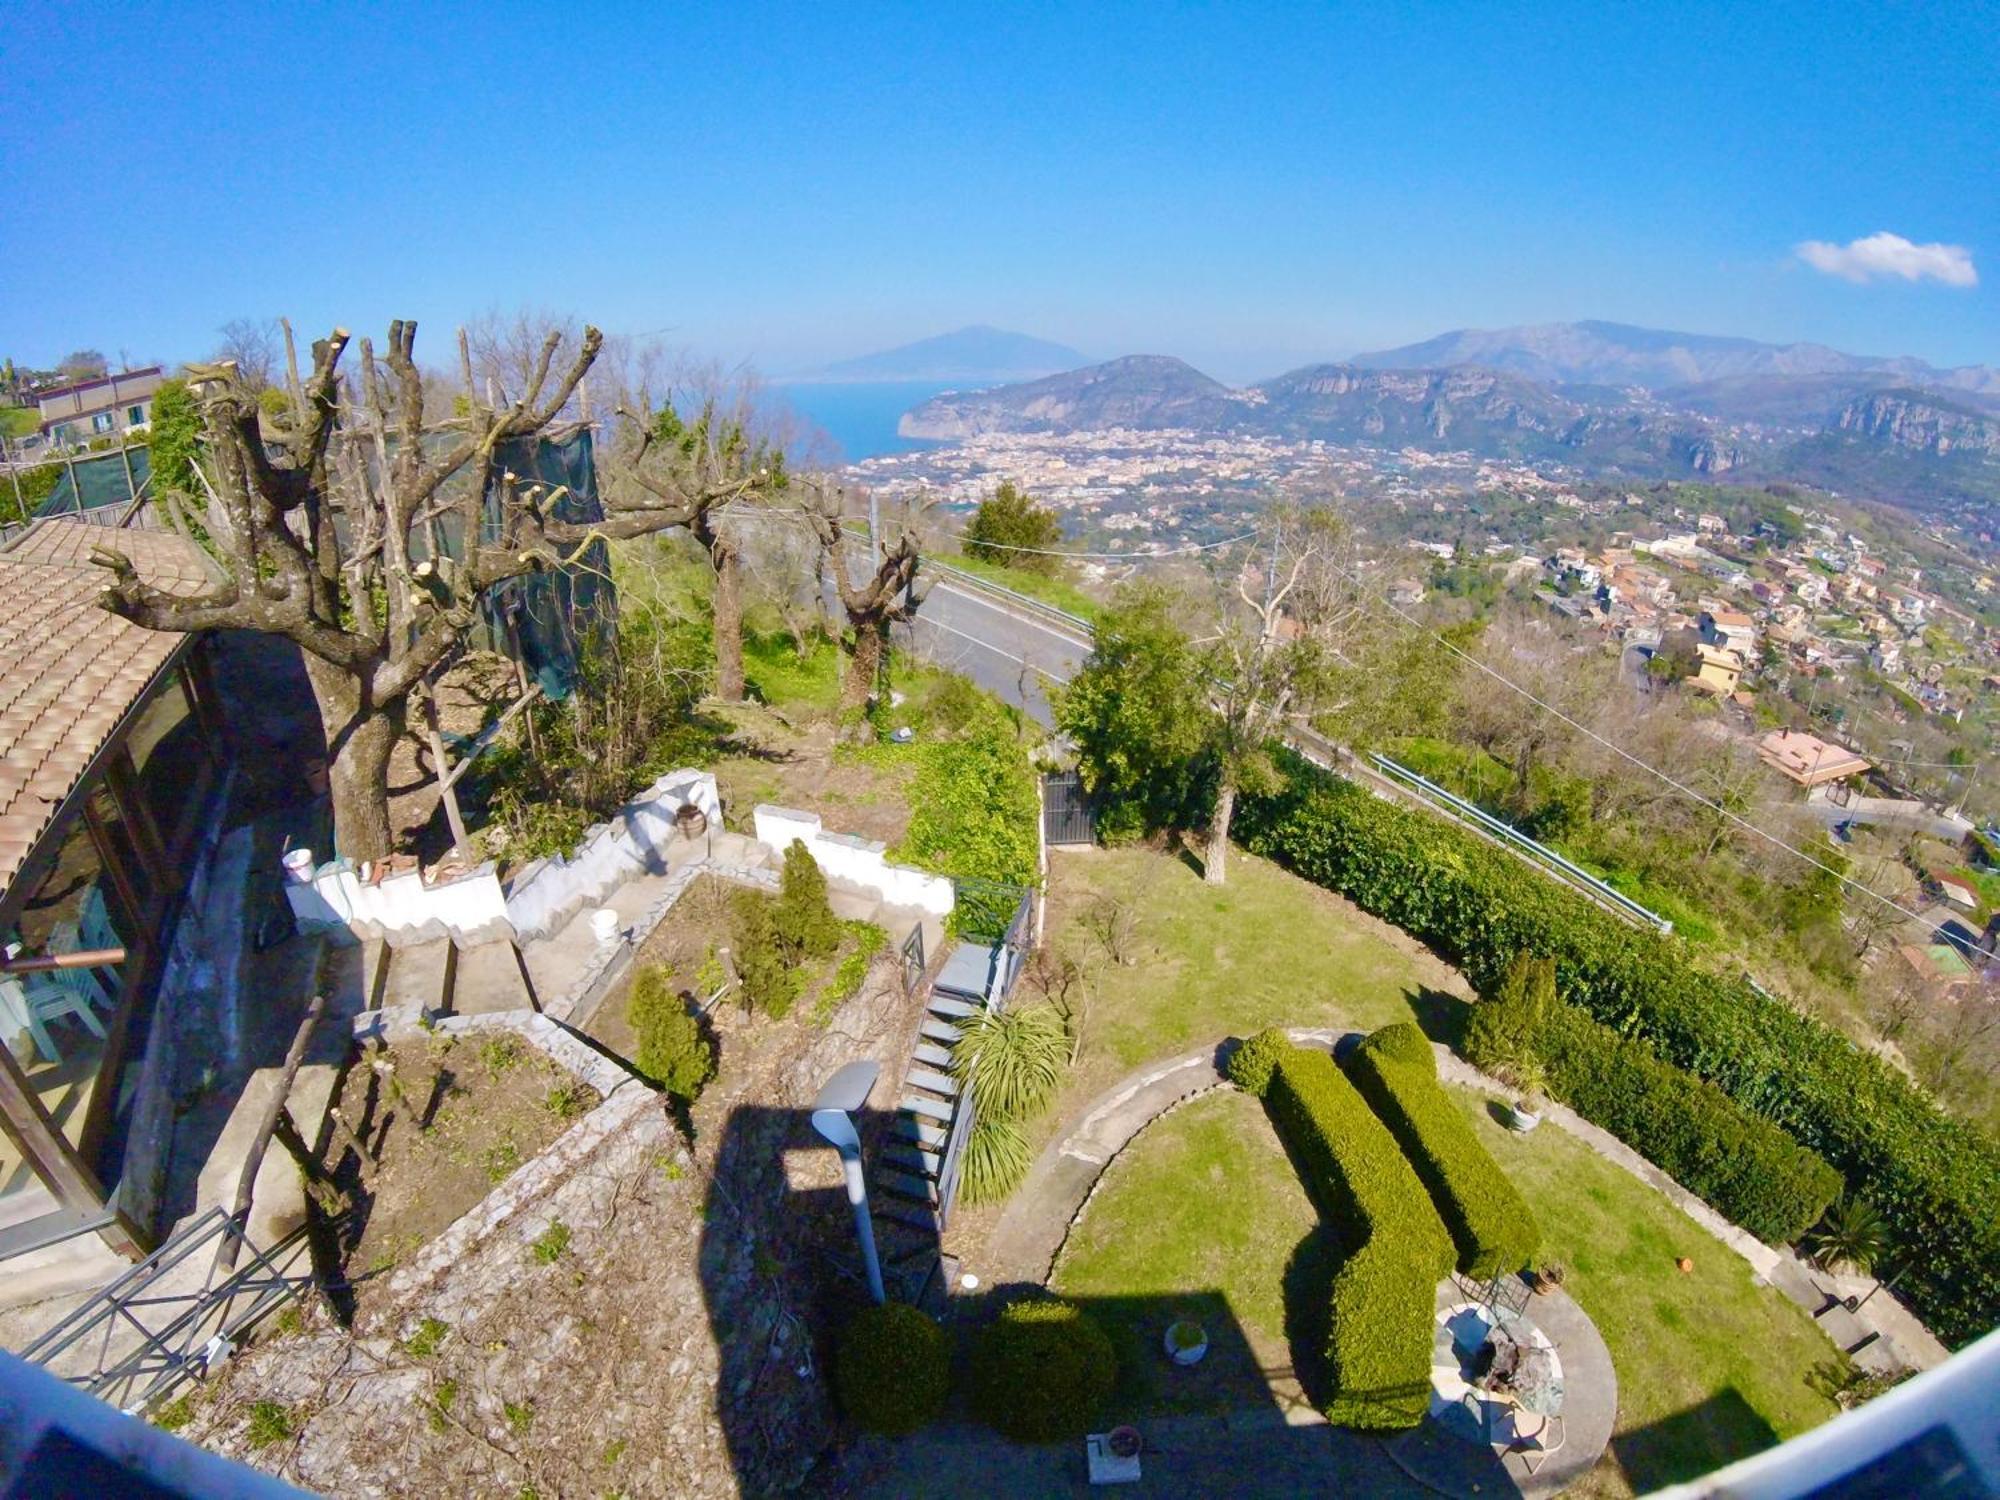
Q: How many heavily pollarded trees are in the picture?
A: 3